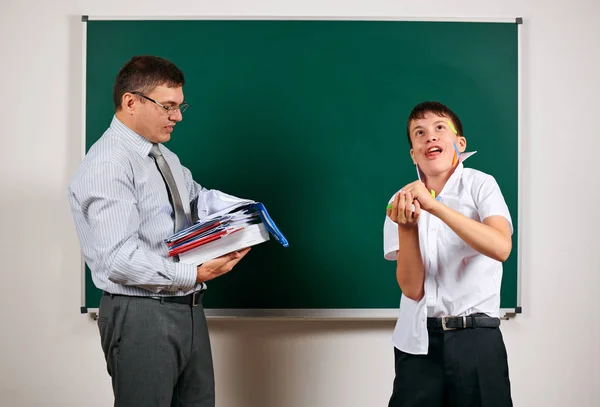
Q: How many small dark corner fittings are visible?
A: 4